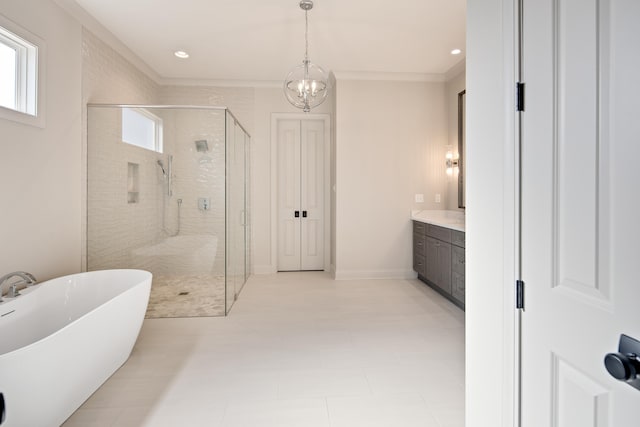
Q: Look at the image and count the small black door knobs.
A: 2